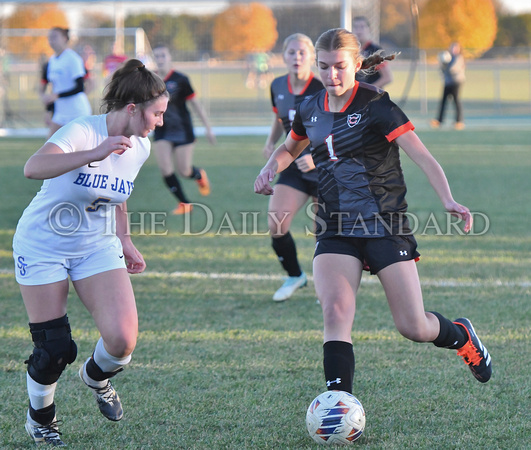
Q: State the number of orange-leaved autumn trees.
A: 3